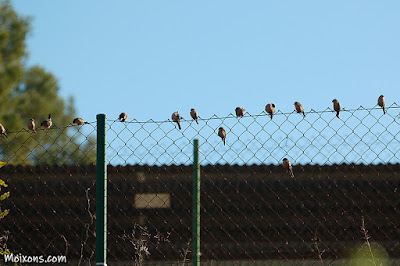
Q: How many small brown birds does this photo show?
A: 14